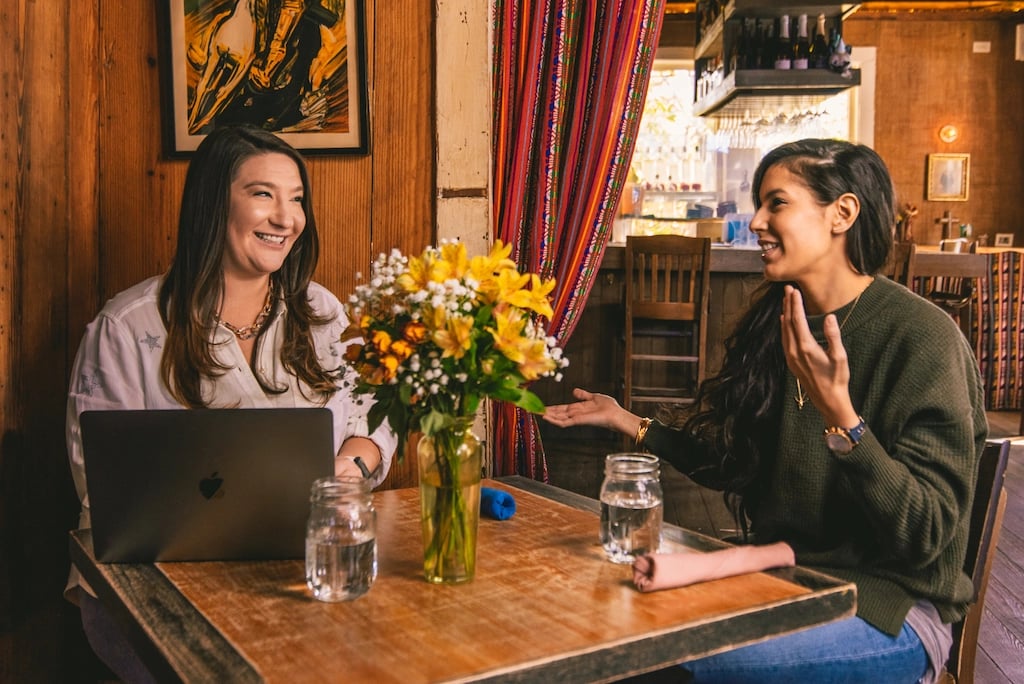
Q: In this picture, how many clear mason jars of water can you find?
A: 2